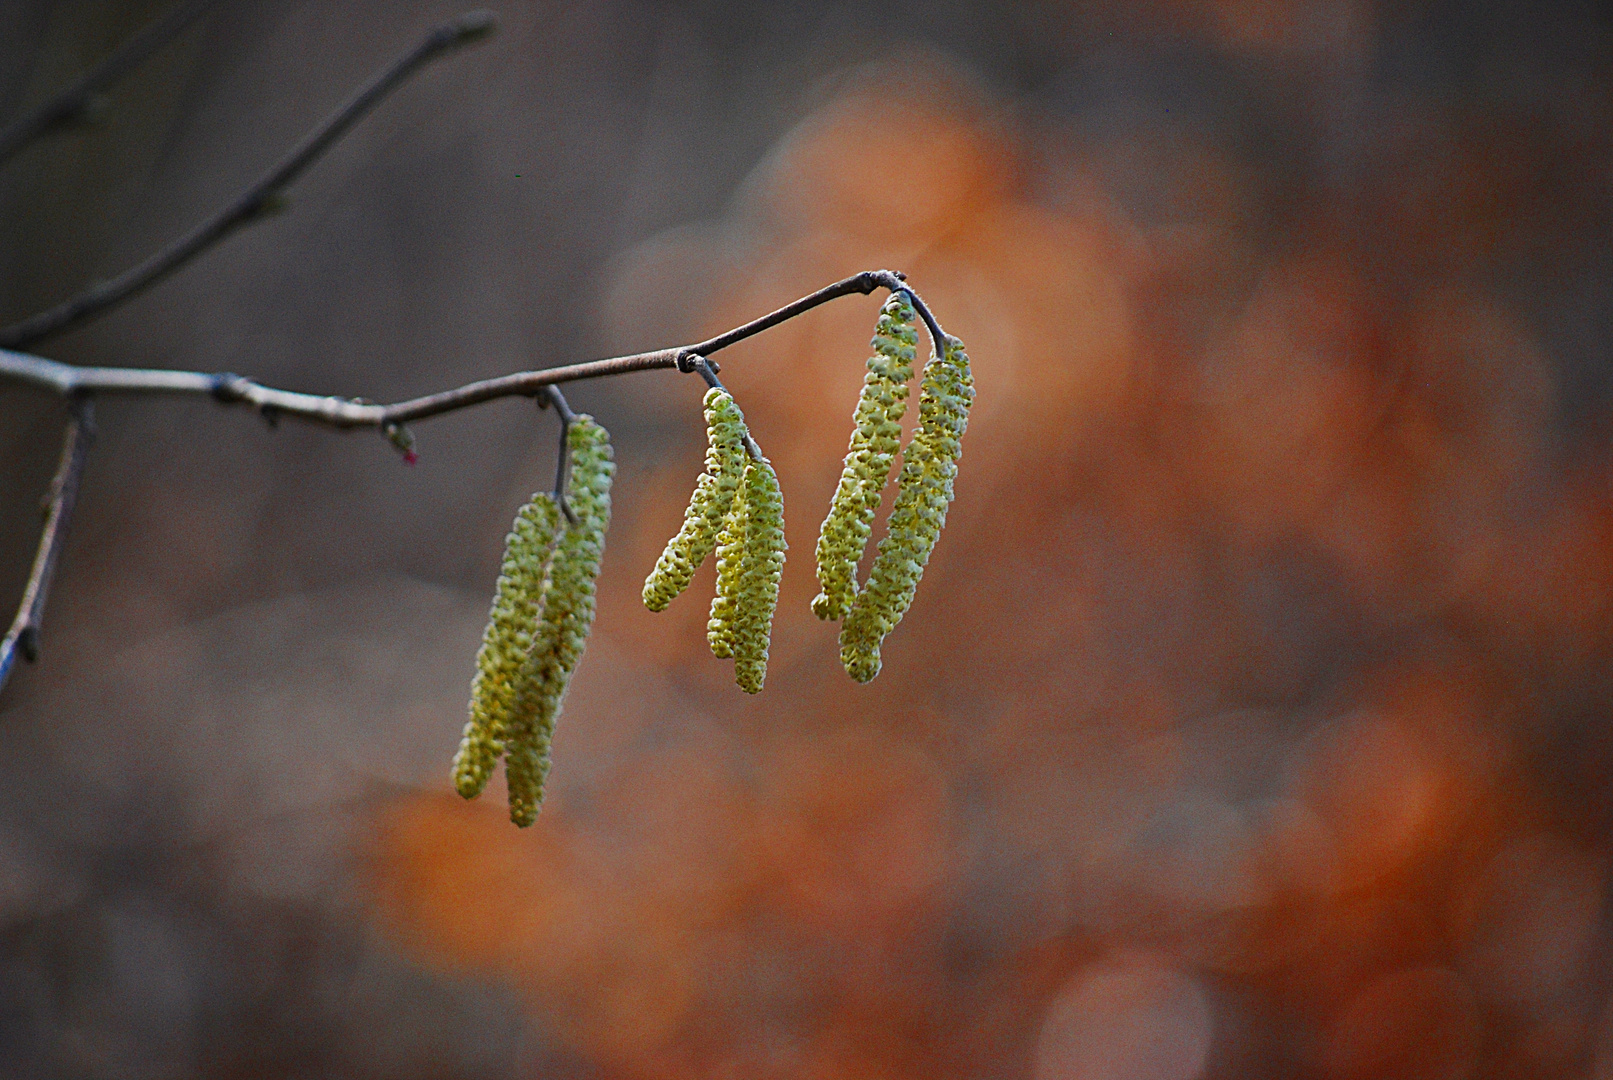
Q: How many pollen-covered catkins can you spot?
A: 7